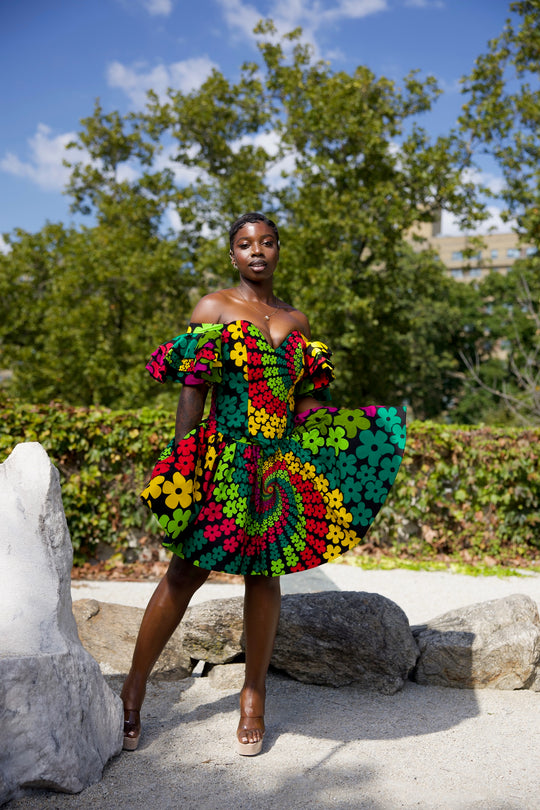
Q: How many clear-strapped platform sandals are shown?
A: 2